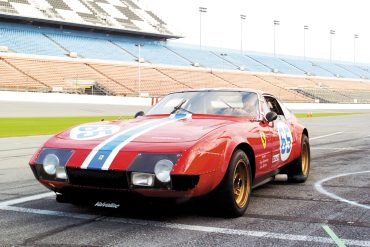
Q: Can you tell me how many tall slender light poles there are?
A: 6